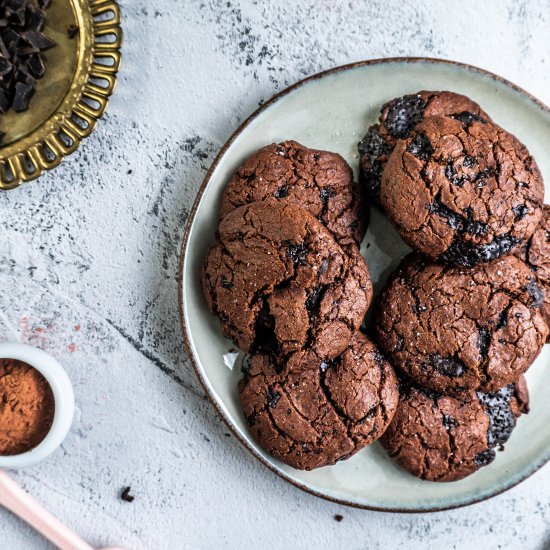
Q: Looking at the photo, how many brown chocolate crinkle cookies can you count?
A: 8